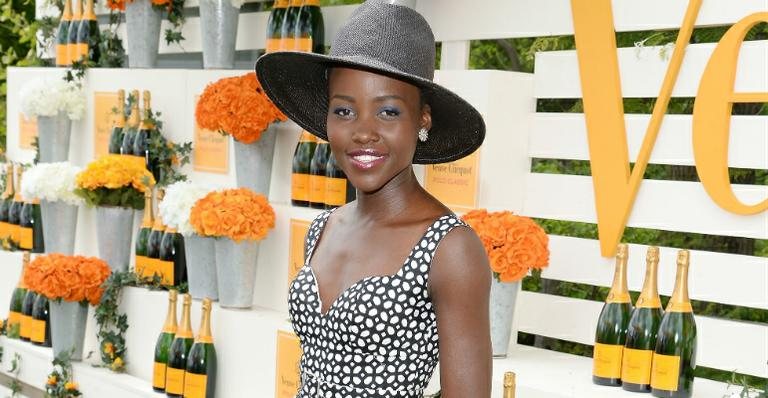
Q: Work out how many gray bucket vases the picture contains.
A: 10